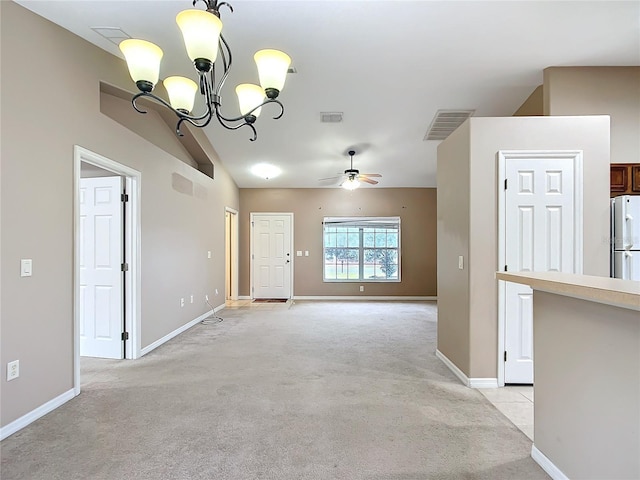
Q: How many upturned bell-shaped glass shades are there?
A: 5